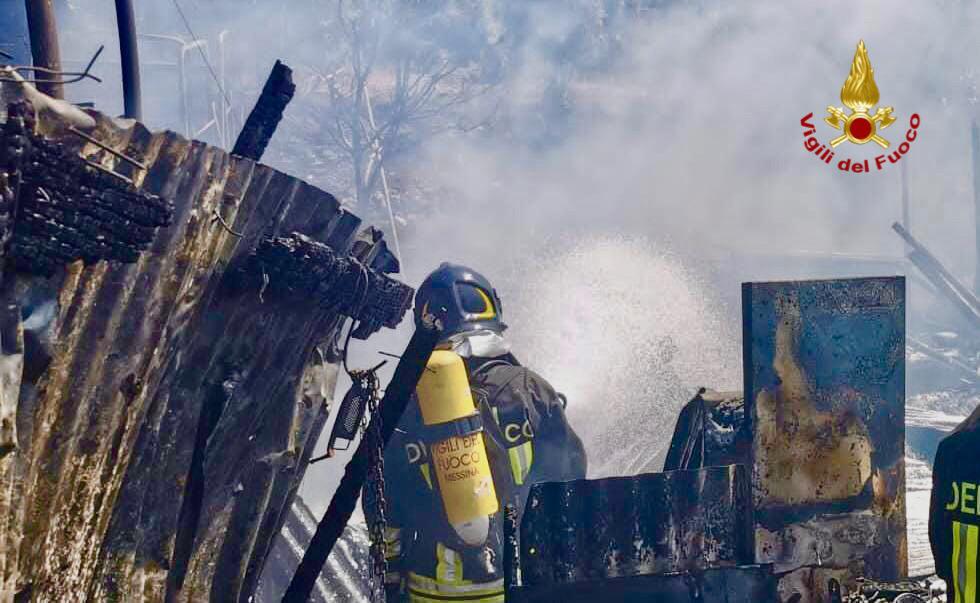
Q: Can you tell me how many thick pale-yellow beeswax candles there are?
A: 0